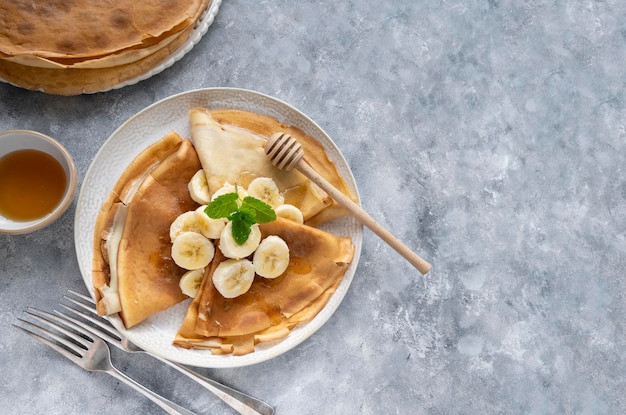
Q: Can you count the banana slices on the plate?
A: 11